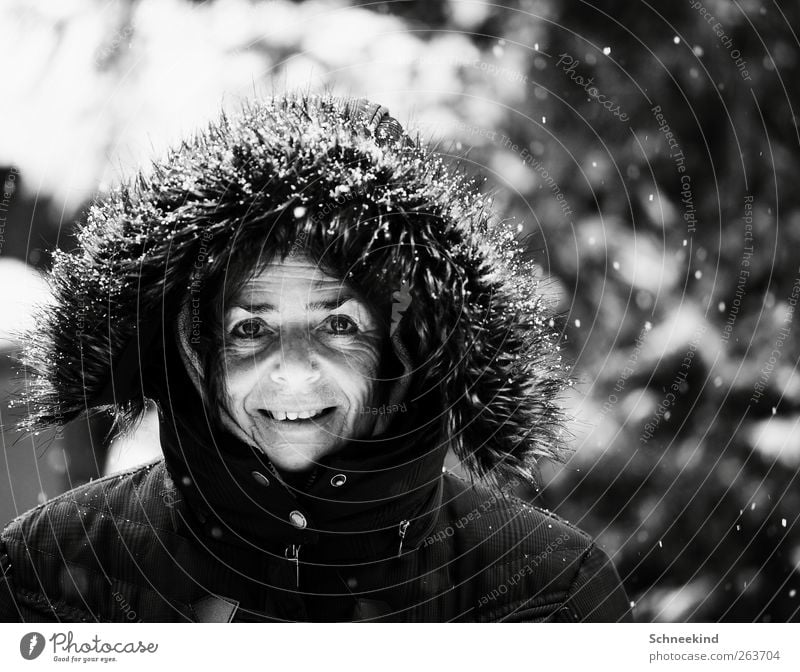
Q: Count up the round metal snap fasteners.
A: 3